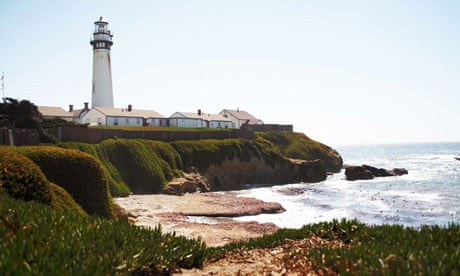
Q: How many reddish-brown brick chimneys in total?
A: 4